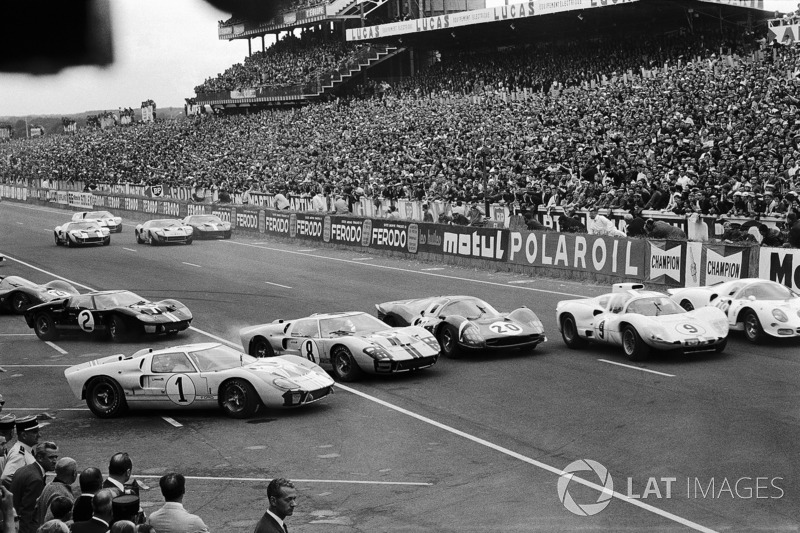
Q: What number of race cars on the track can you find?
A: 11